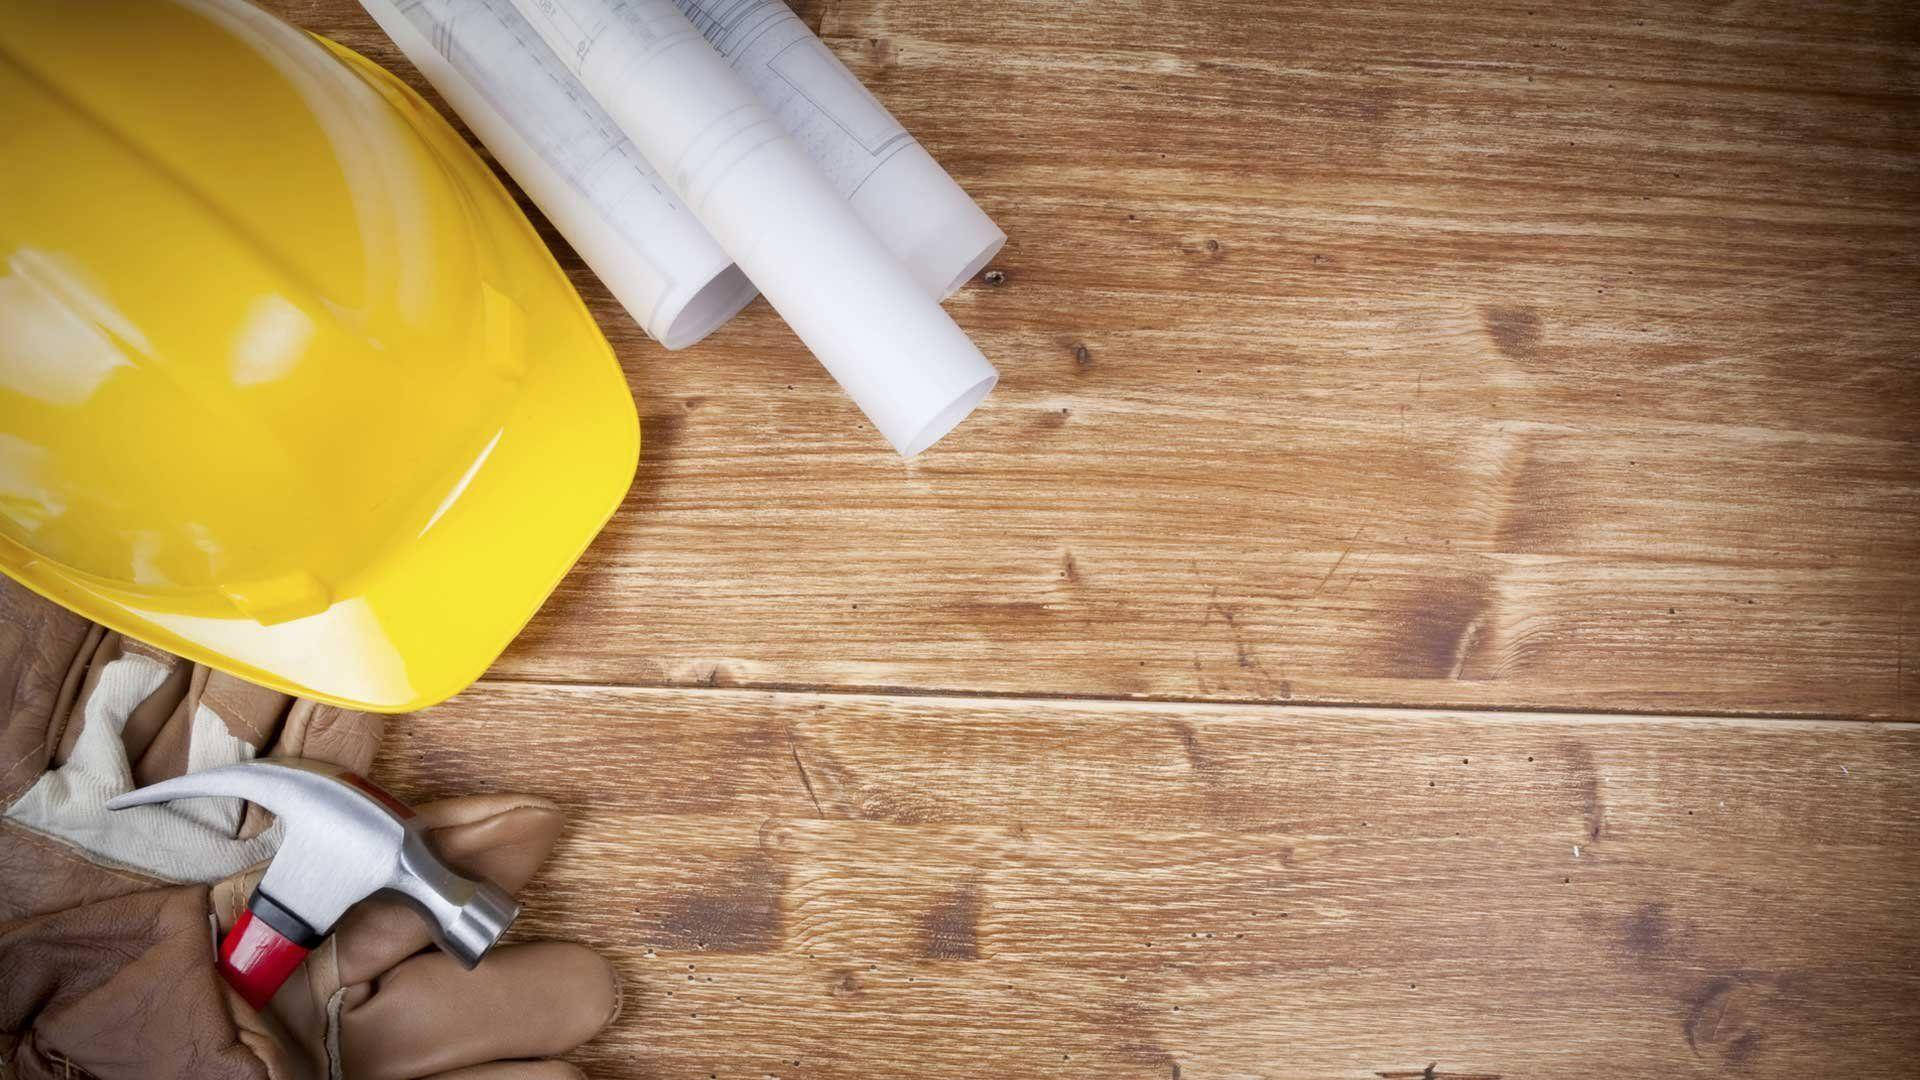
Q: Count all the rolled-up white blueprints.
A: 3